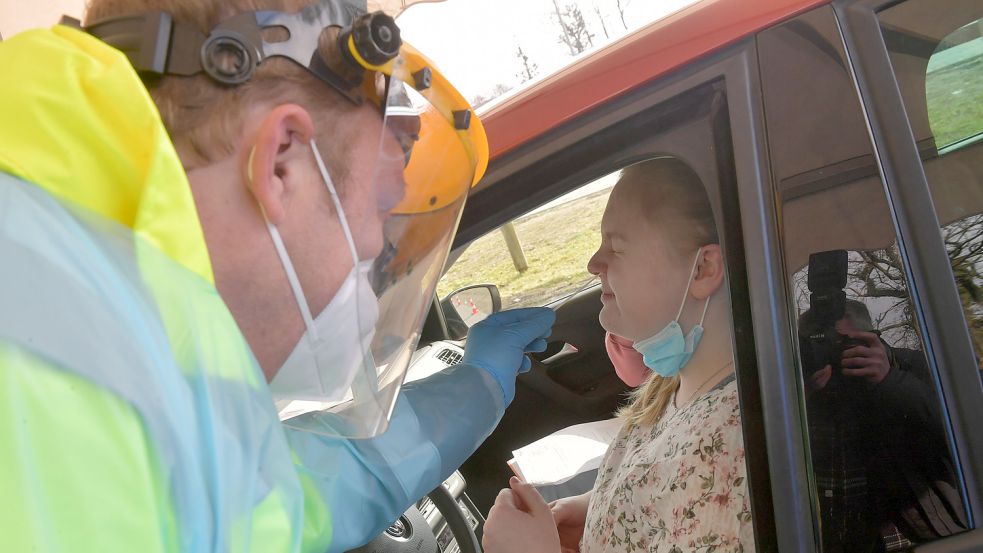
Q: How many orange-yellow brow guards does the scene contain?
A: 1